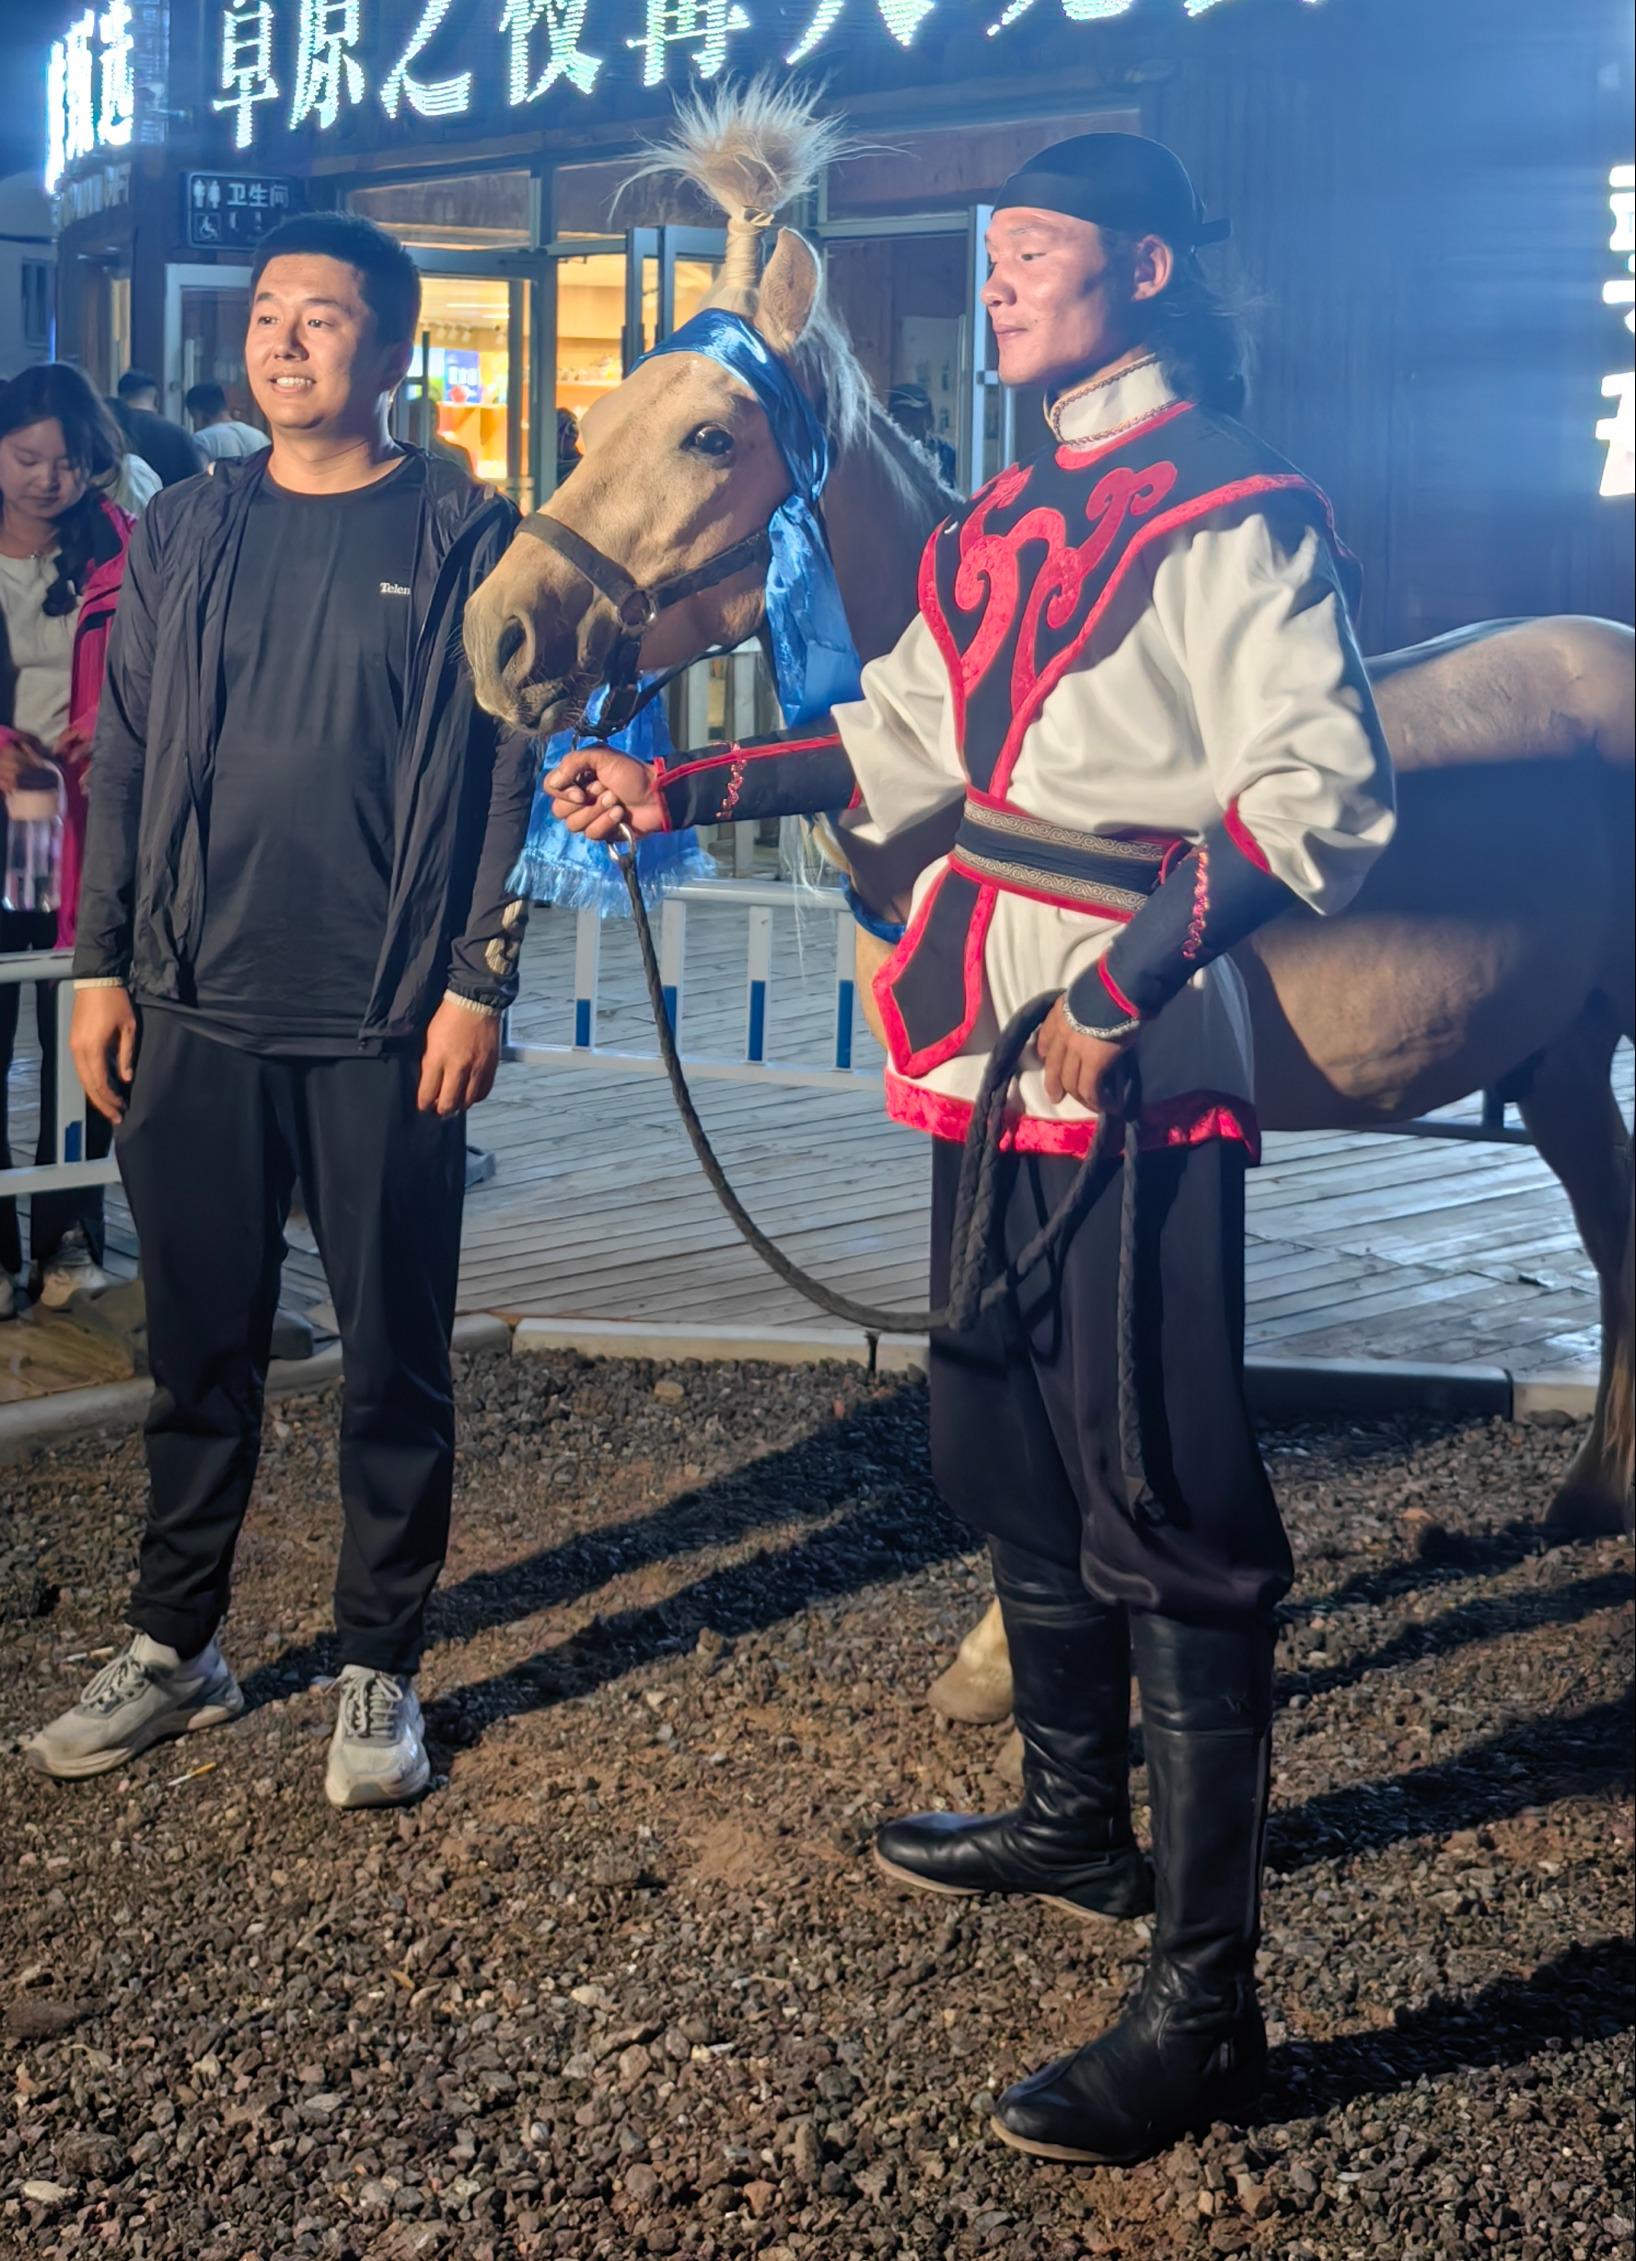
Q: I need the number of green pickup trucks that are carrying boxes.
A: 0